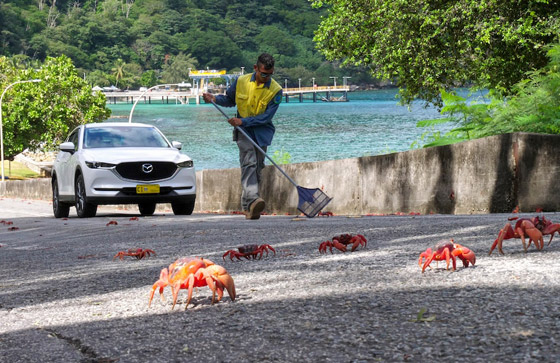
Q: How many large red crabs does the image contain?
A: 6